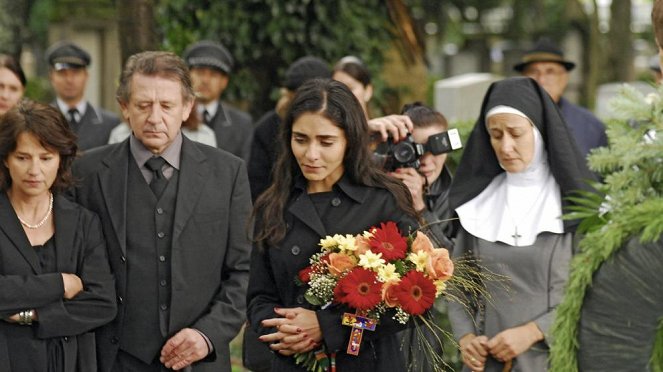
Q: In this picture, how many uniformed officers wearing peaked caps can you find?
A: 2